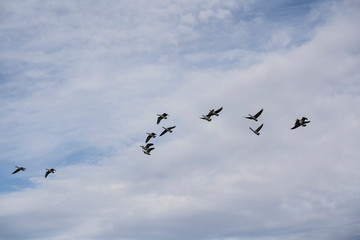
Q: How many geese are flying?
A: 13